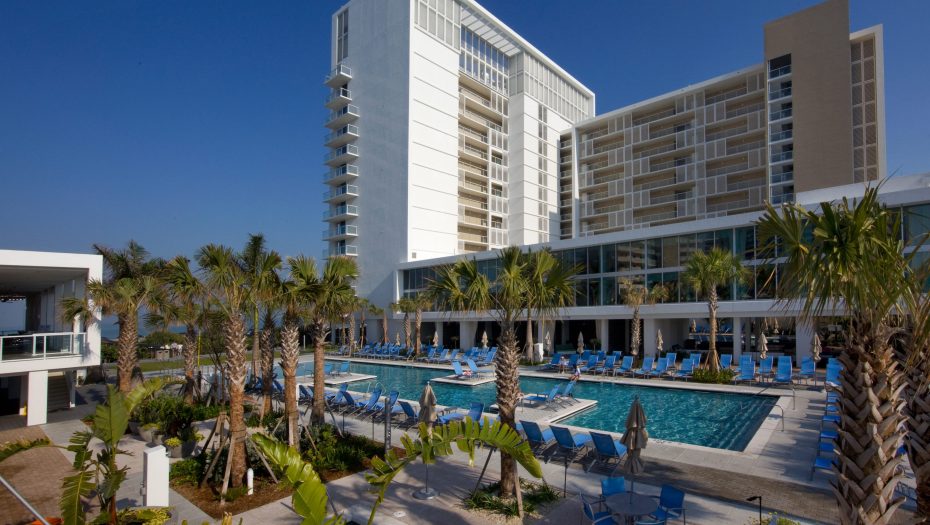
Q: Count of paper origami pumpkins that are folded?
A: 0